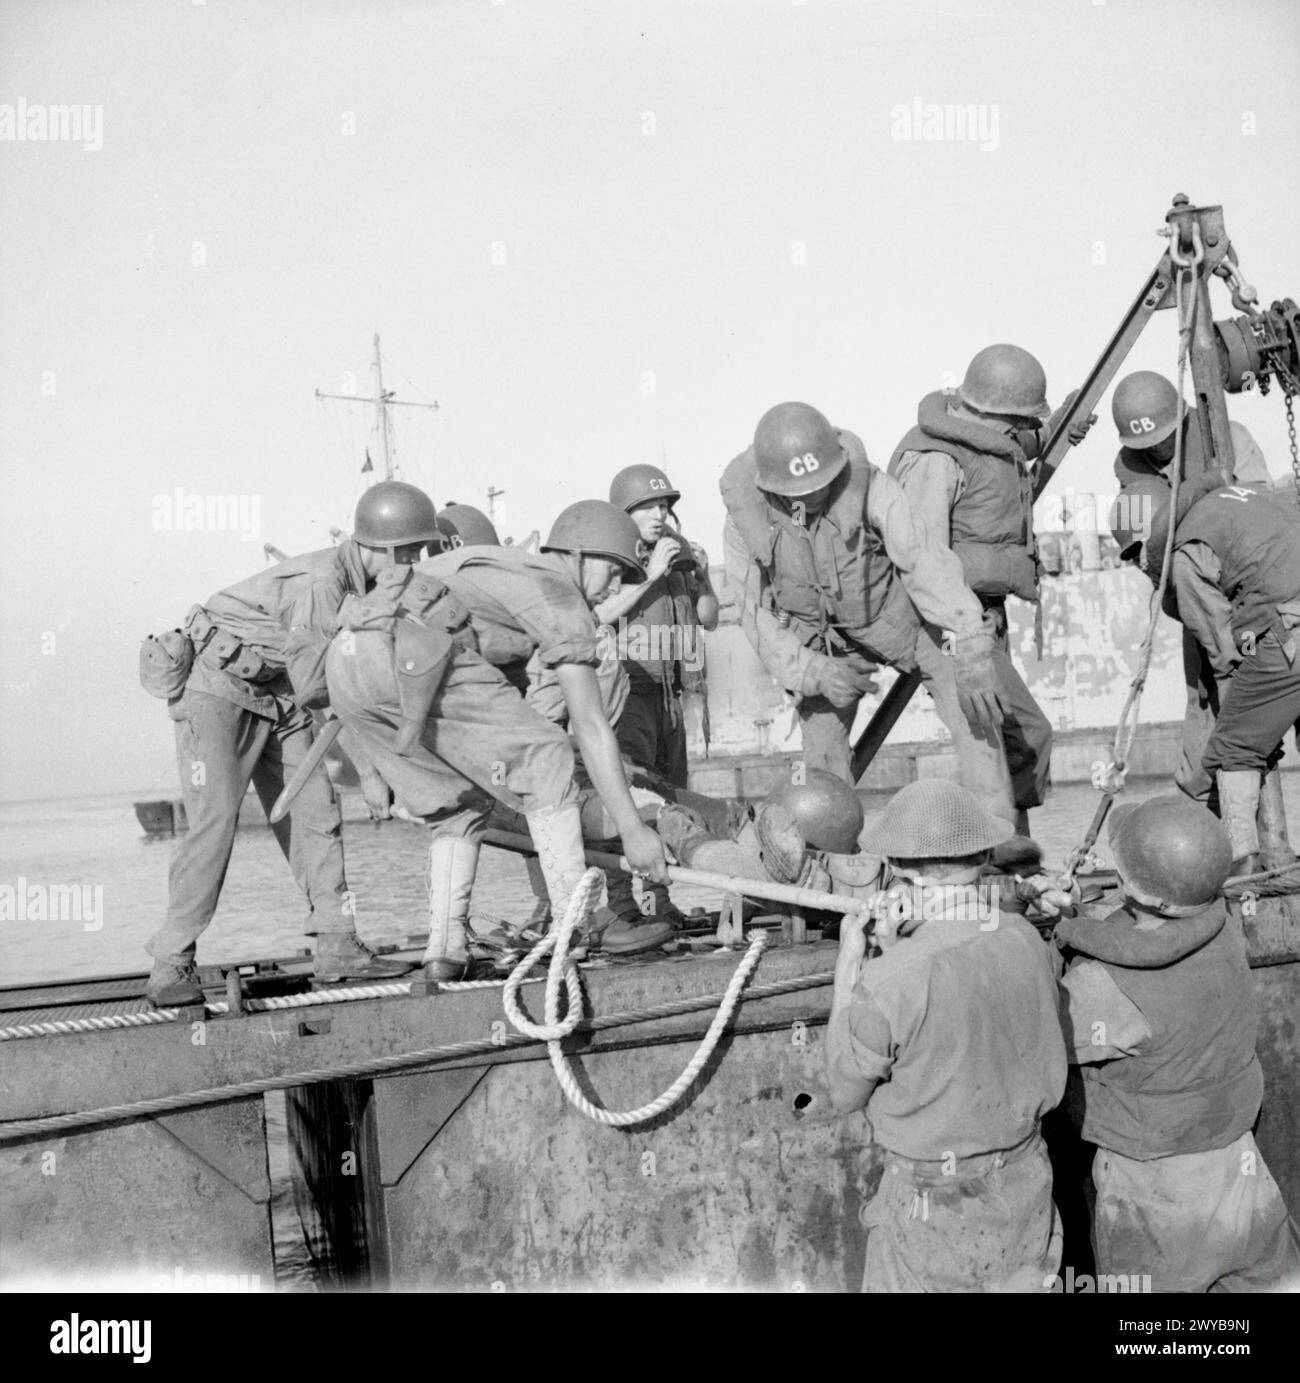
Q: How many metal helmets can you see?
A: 11